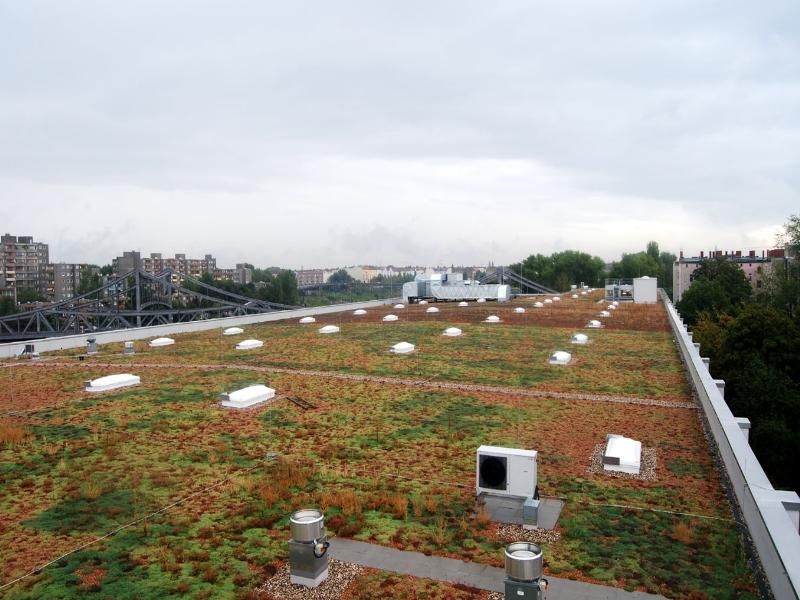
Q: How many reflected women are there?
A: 0